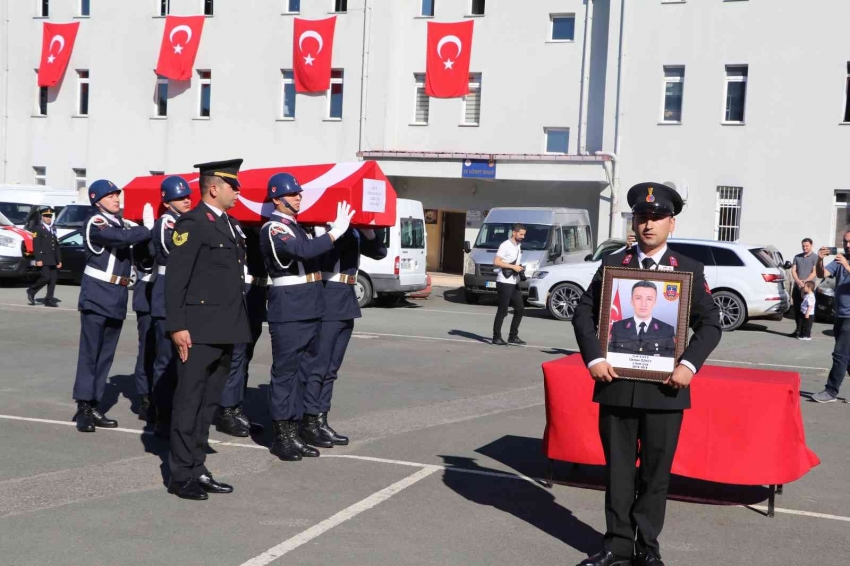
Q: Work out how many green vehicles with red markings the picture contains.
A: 0